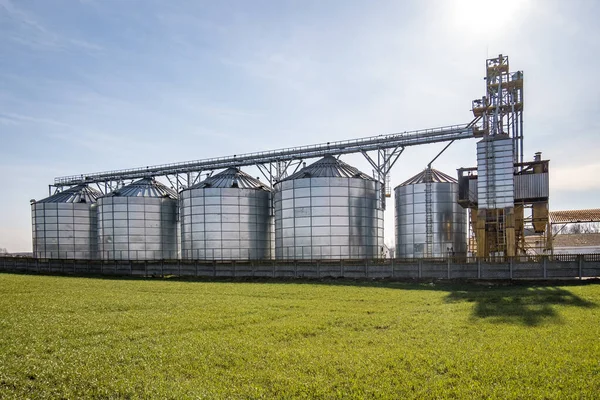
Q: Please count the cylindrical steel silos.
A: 5